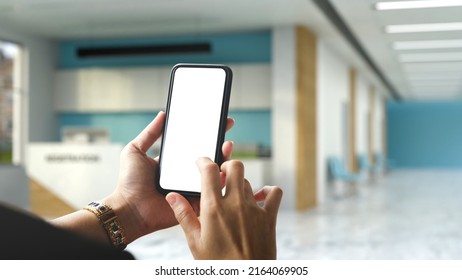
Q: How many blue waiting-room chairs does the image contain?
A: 3